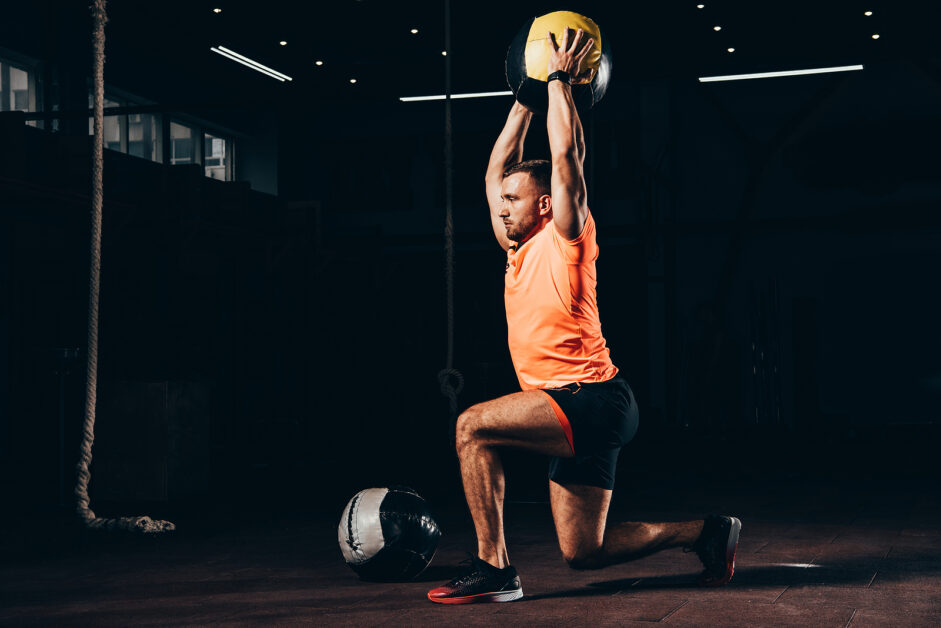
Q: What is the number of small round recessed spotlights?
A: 11